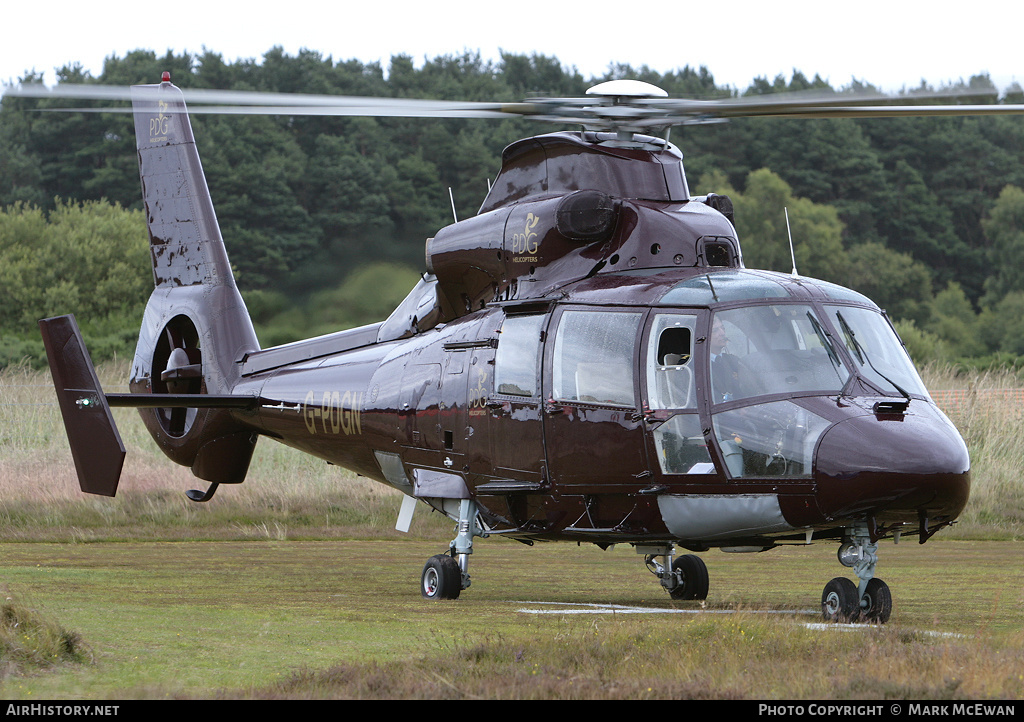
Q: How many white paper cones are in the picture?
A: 0